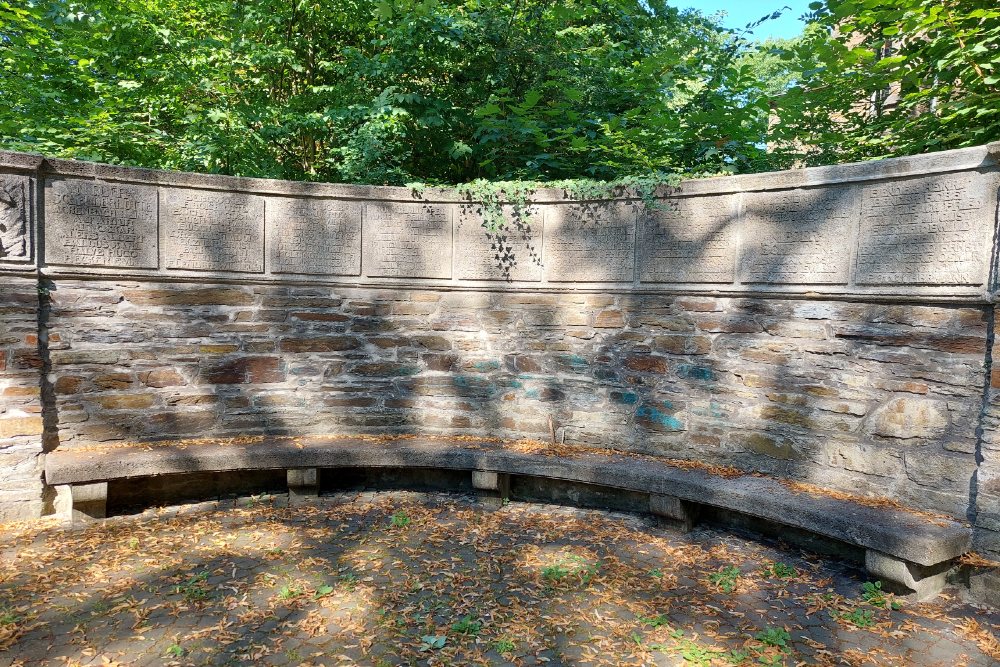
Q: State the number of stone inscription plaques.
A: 9